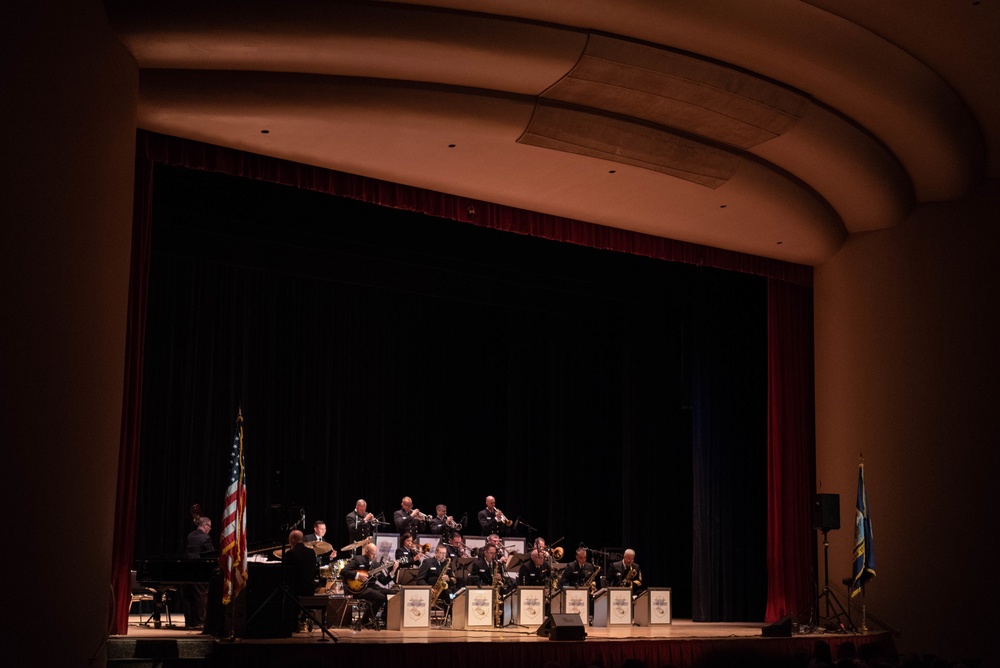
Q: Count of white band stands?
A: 10